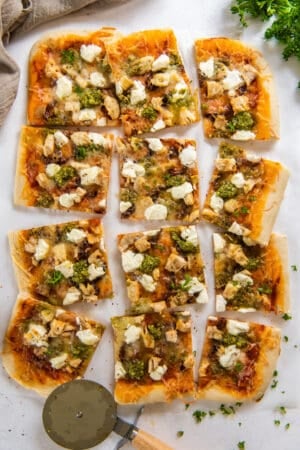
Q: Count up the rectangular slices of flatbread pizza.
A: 12